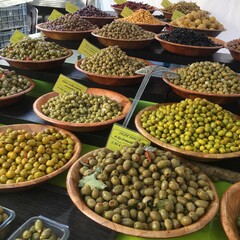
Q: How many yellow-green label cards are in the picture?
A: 10